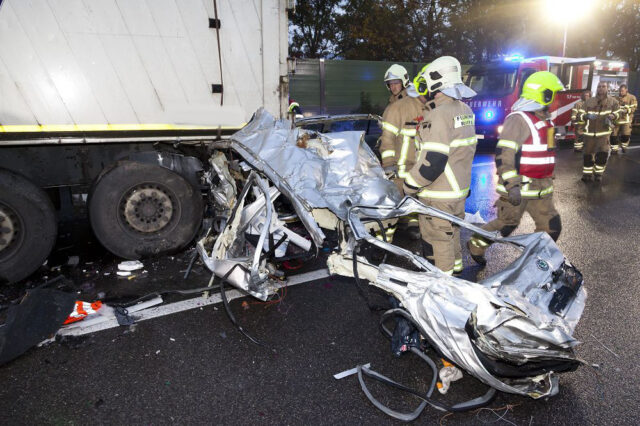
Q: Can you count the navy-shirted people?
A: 0